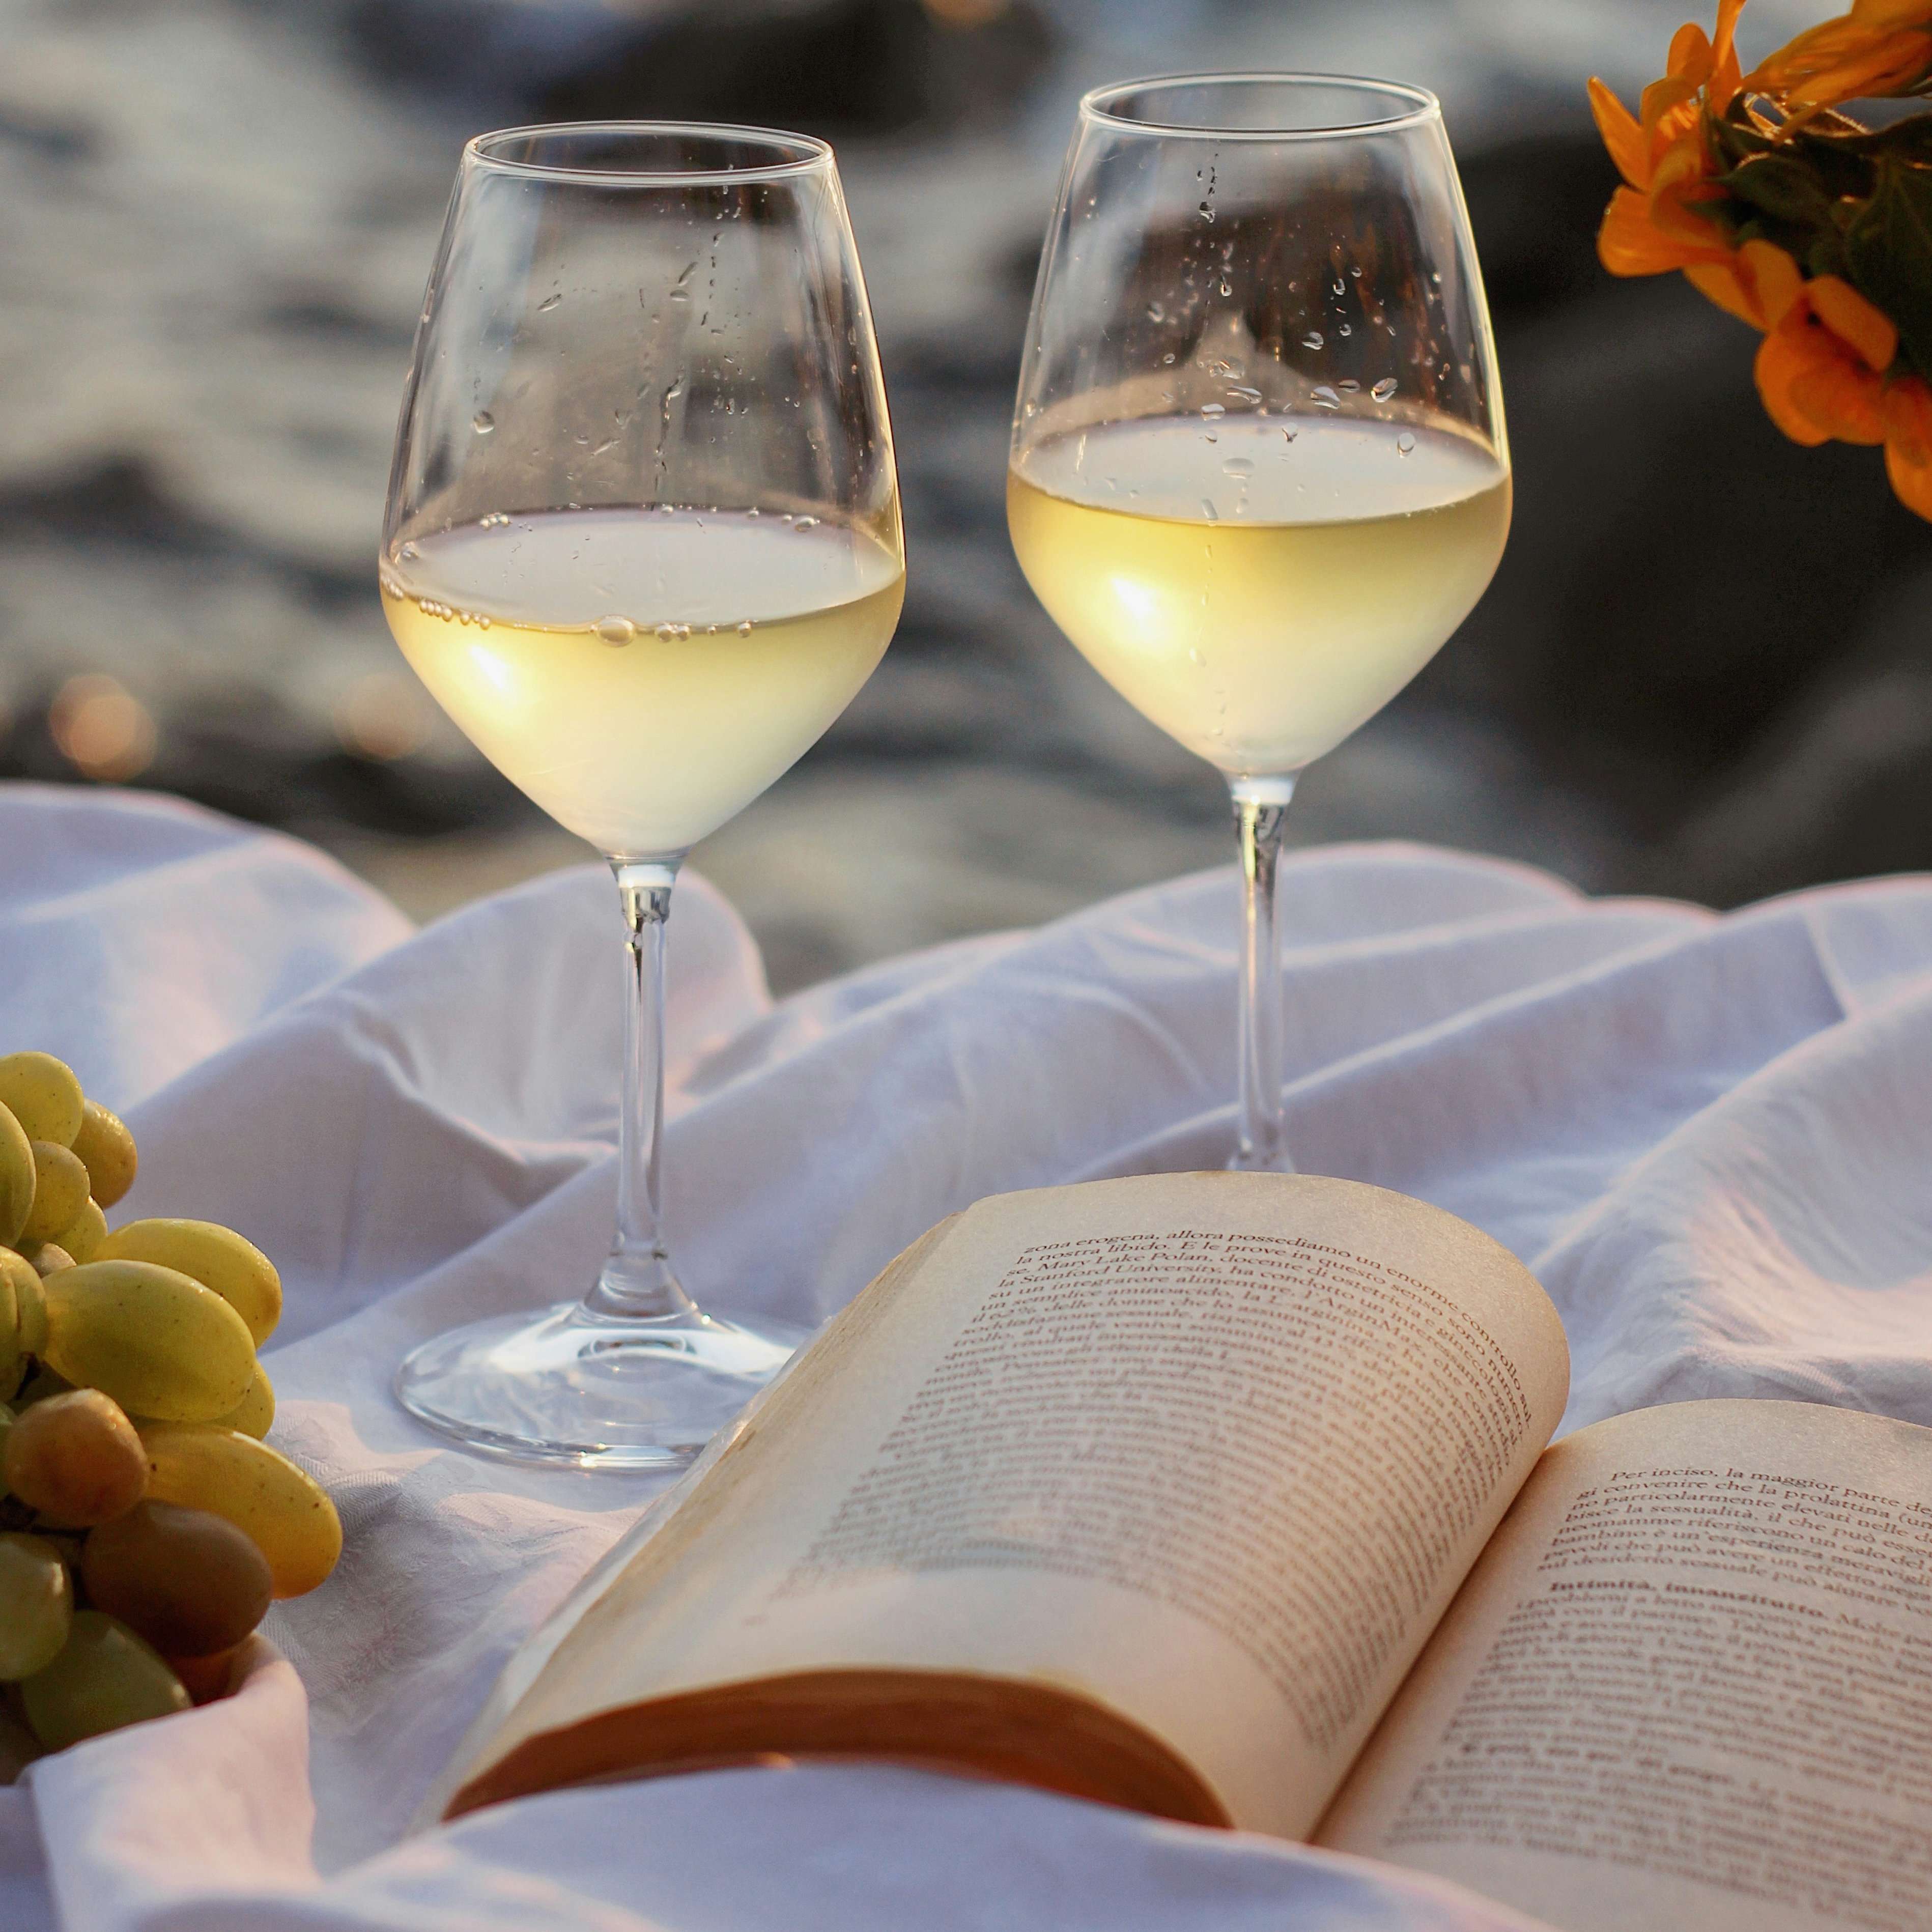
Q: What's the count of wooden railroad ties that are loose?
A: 0